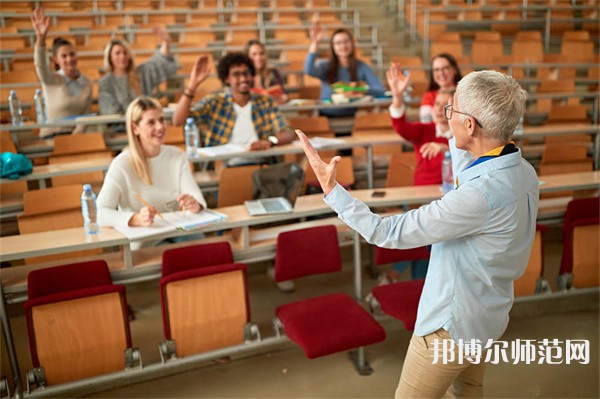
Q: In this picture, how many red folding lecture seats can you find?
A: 6